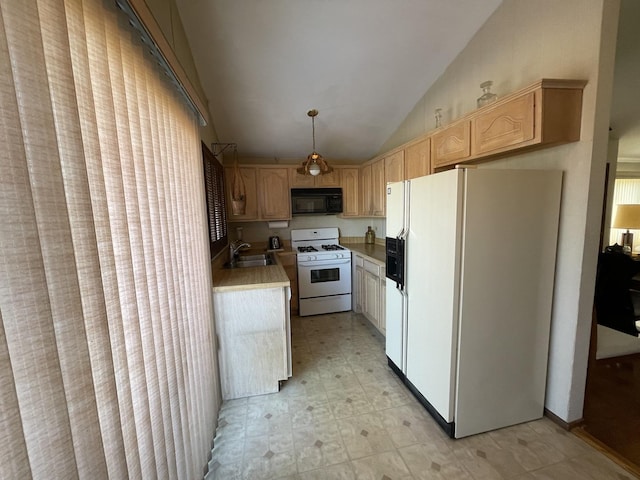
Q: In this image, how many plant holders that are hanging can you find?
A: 1